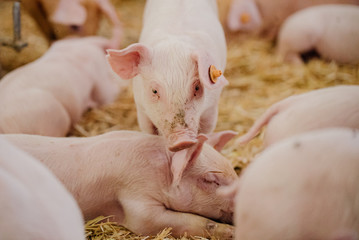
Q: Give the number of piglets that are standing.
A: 1